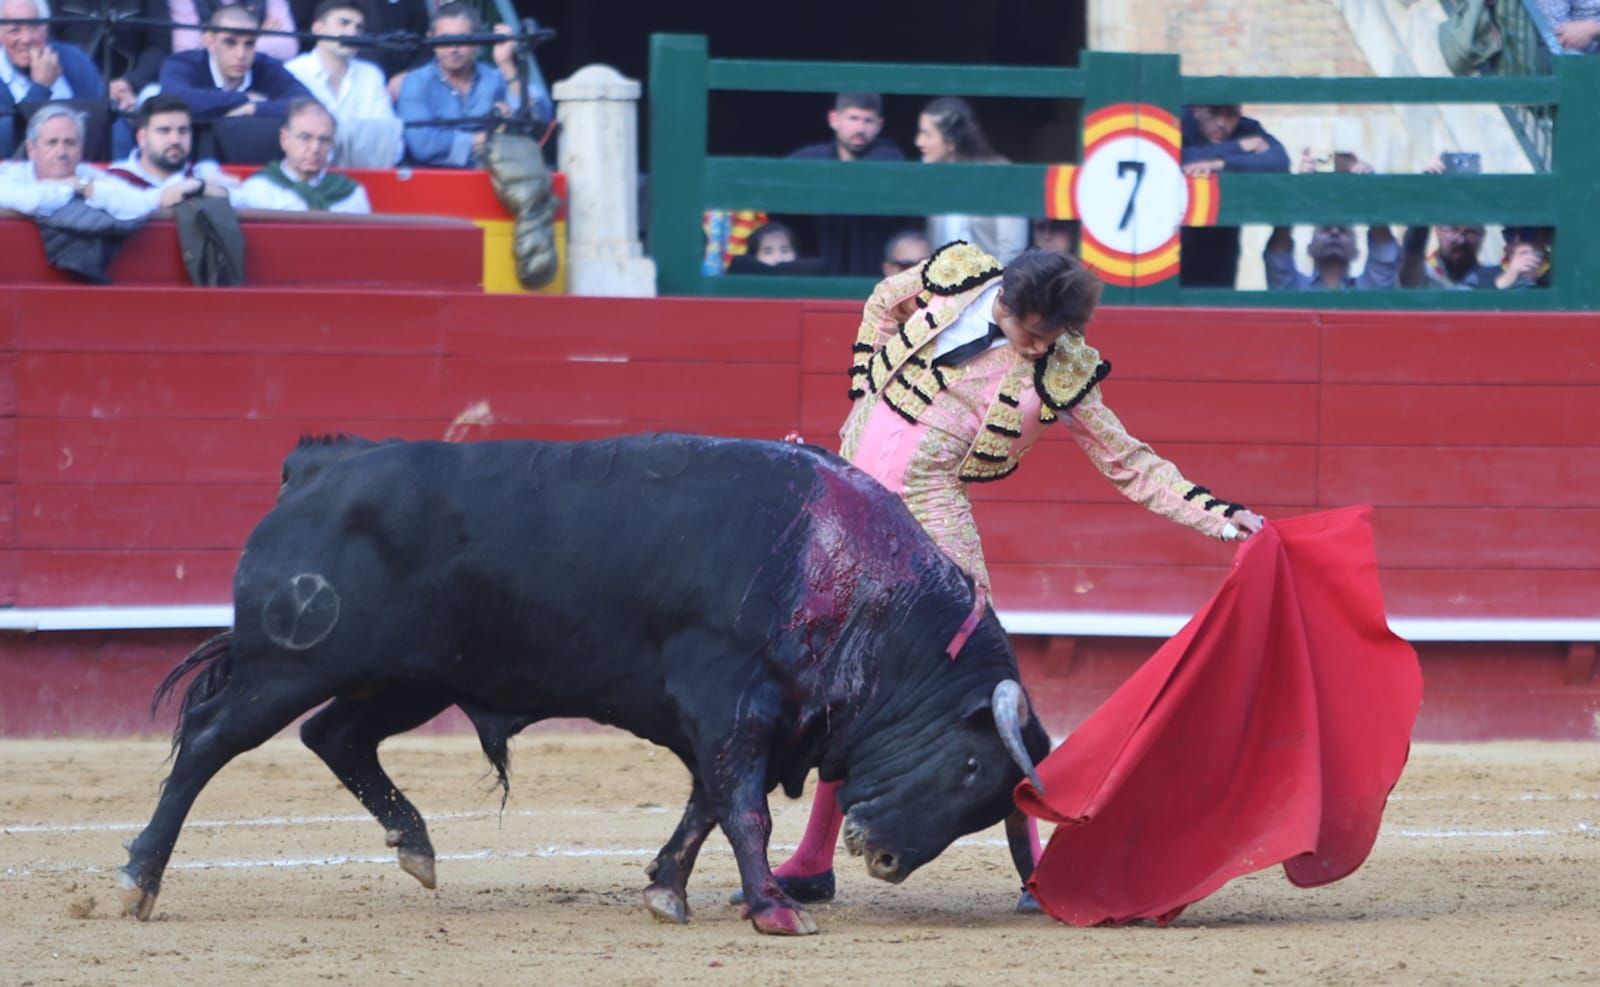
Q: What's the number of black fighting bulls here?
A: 1